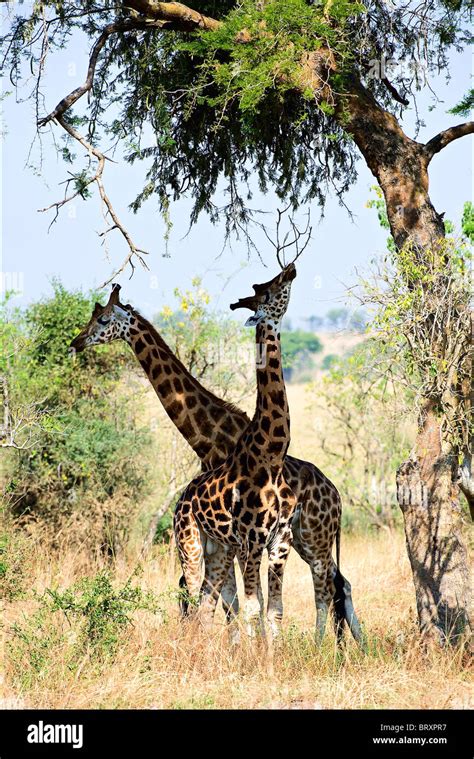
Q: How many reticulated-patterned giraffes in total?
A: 2